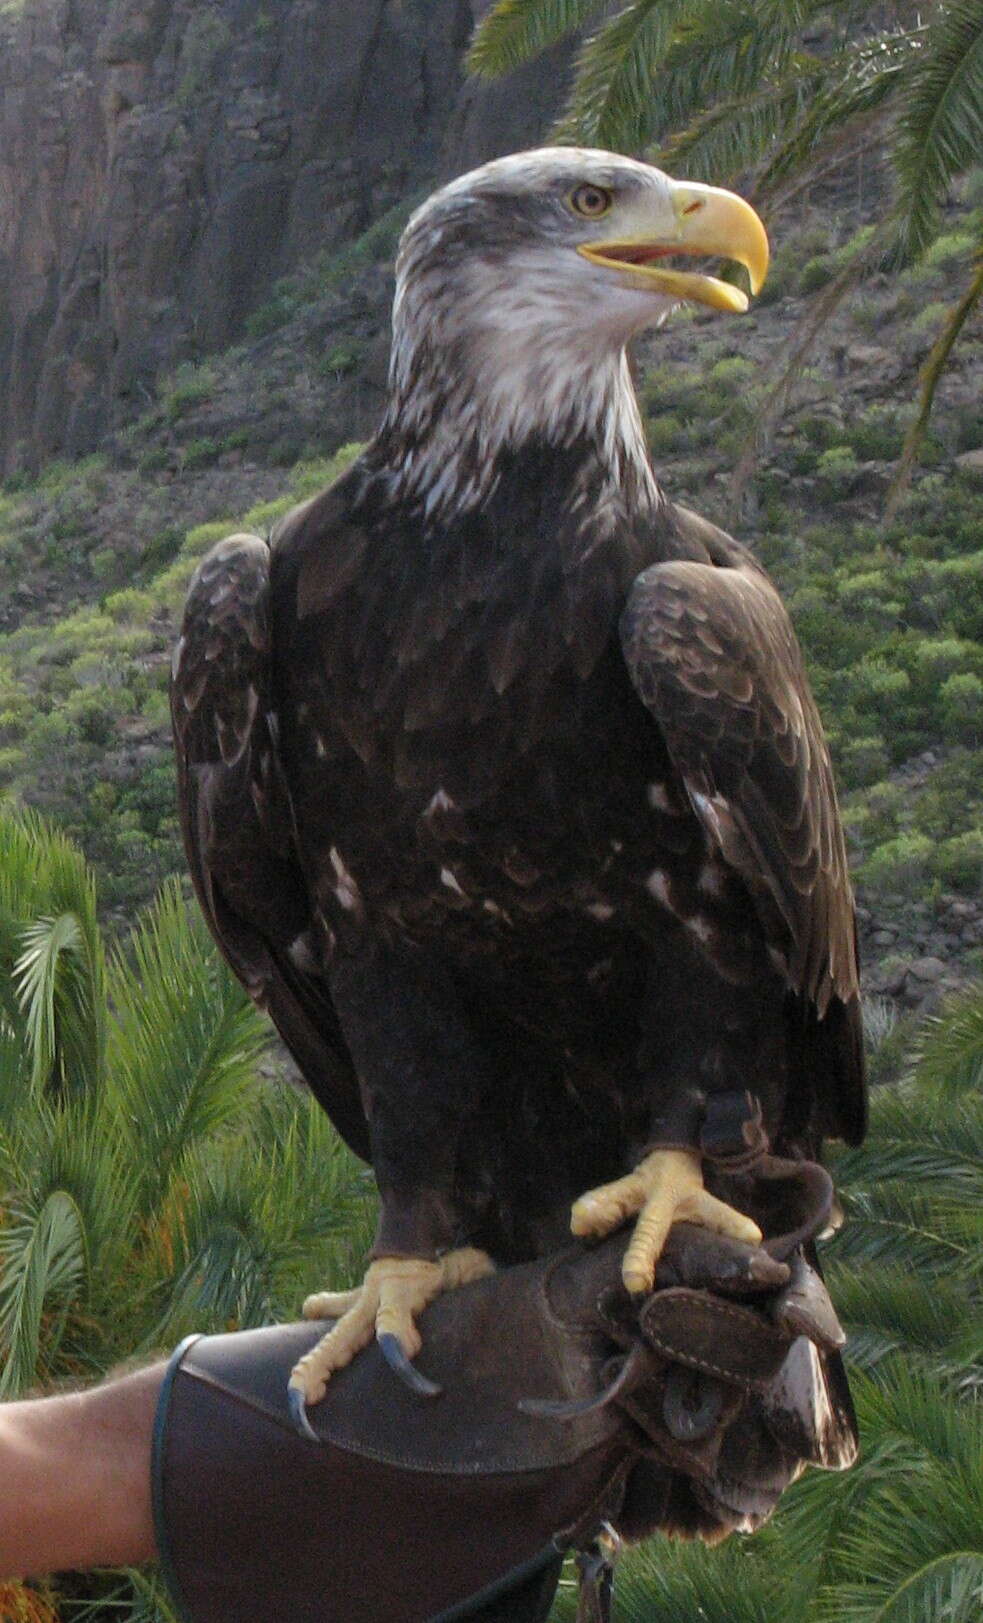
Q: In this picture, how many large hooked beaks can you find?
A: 1